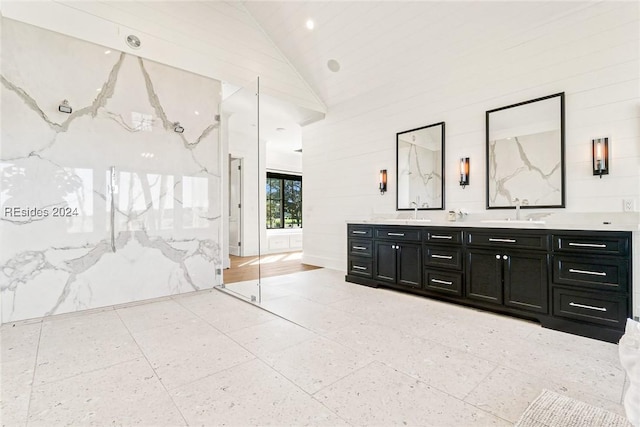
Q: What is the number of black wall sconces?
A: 3